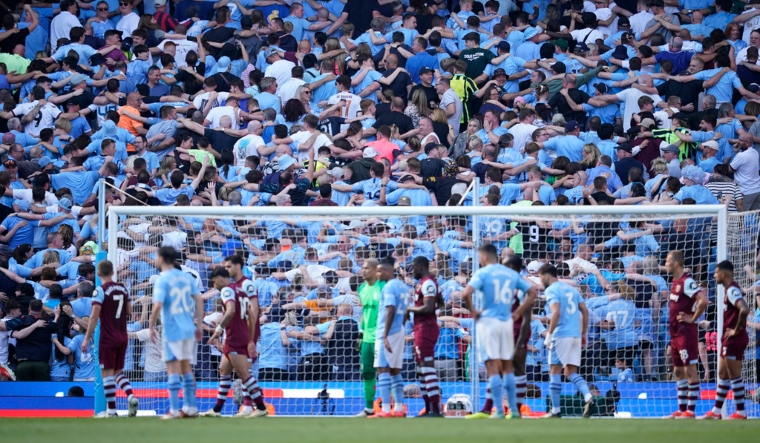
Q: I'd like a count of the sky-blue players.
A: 4